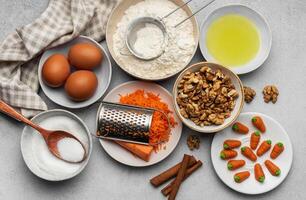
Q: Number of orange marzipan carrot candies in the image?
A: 12